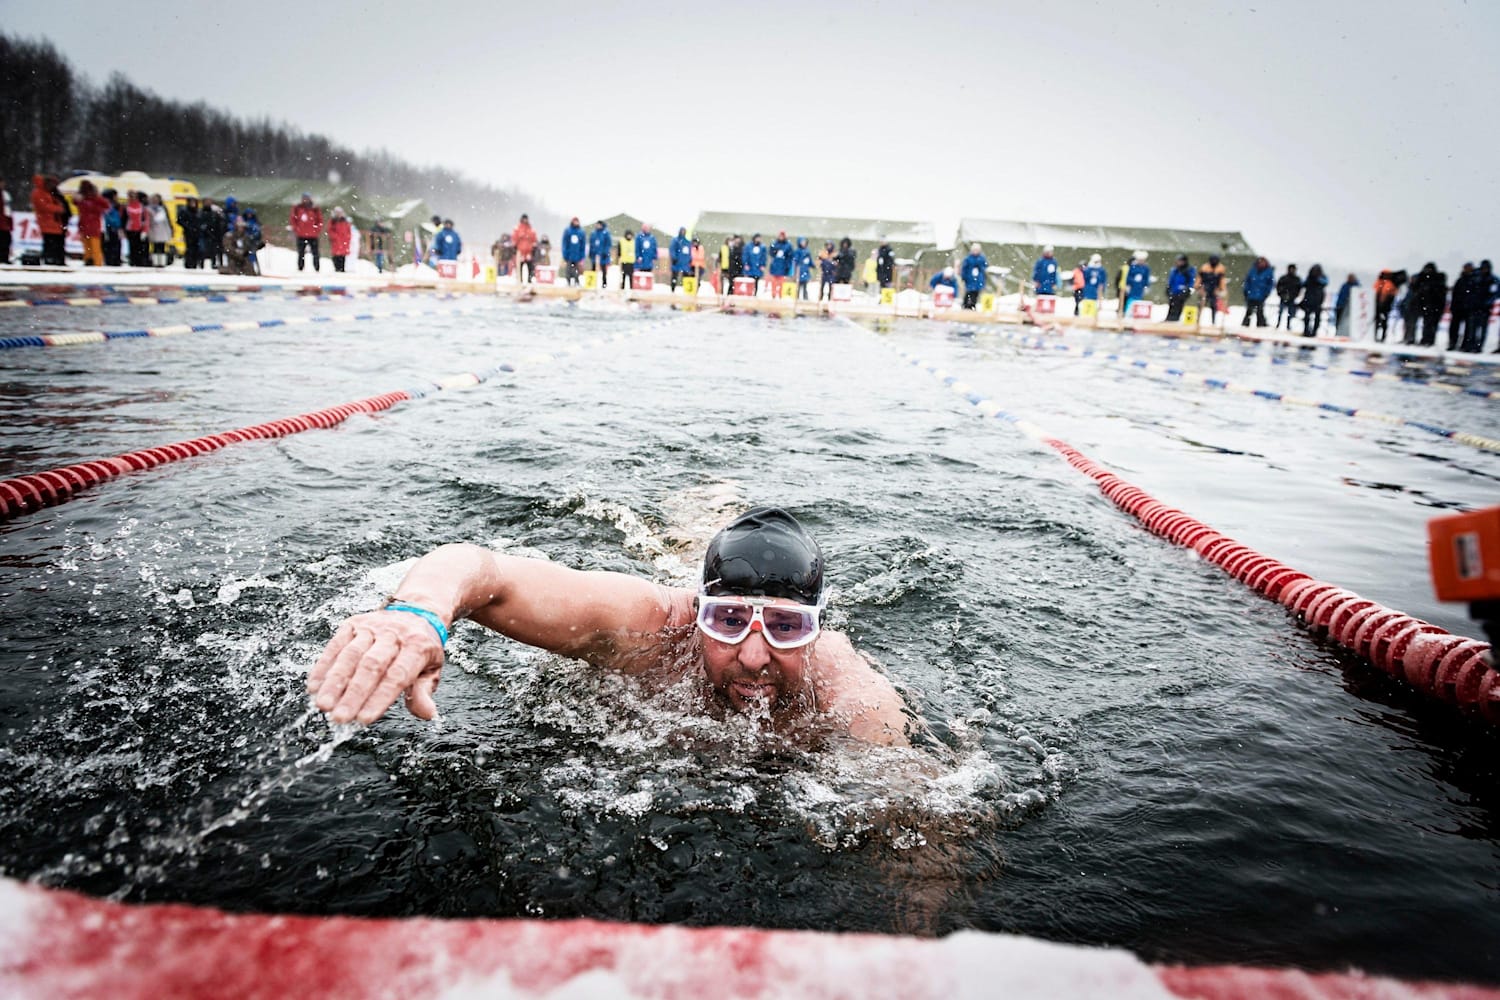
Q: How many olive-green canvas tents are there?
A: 5